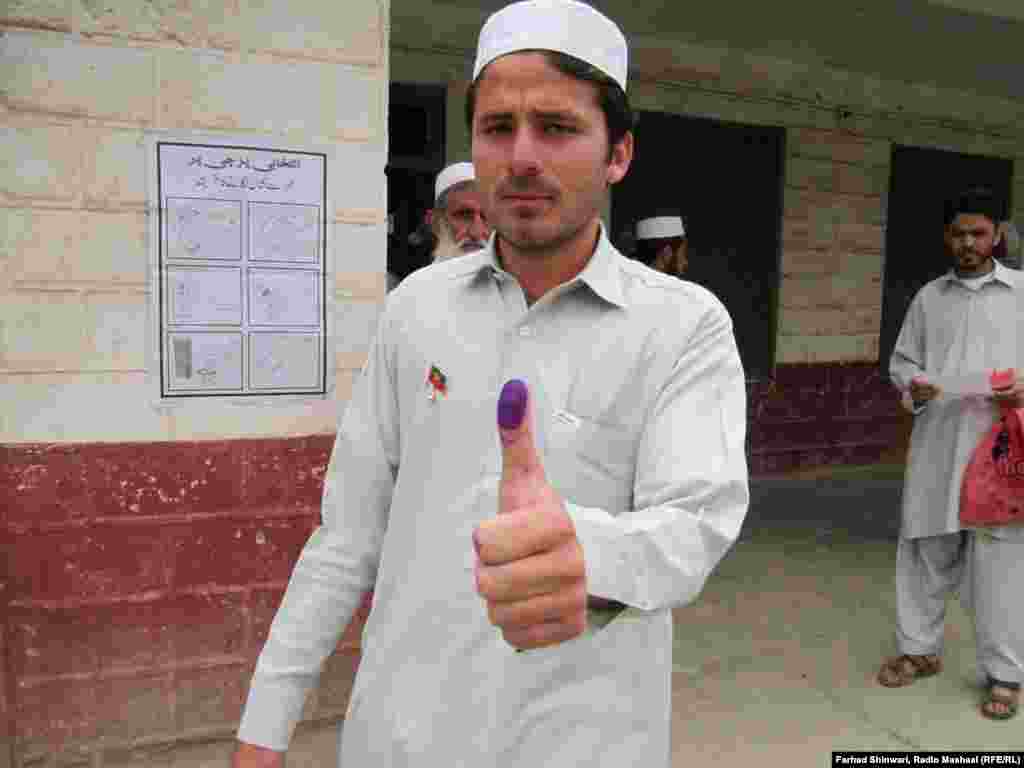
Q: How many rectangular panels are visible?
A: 6